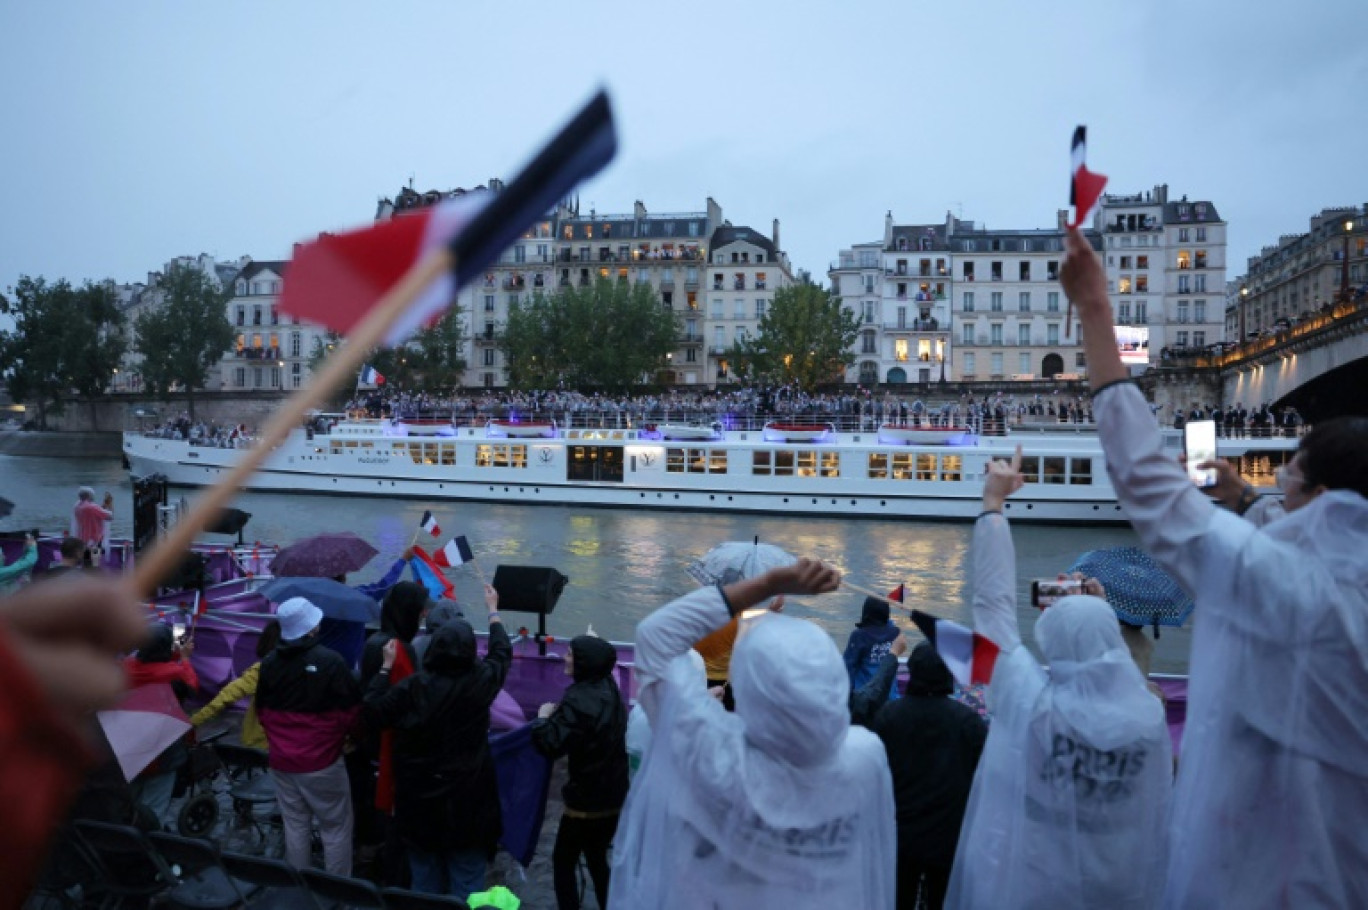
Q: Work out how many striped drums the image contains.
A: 0